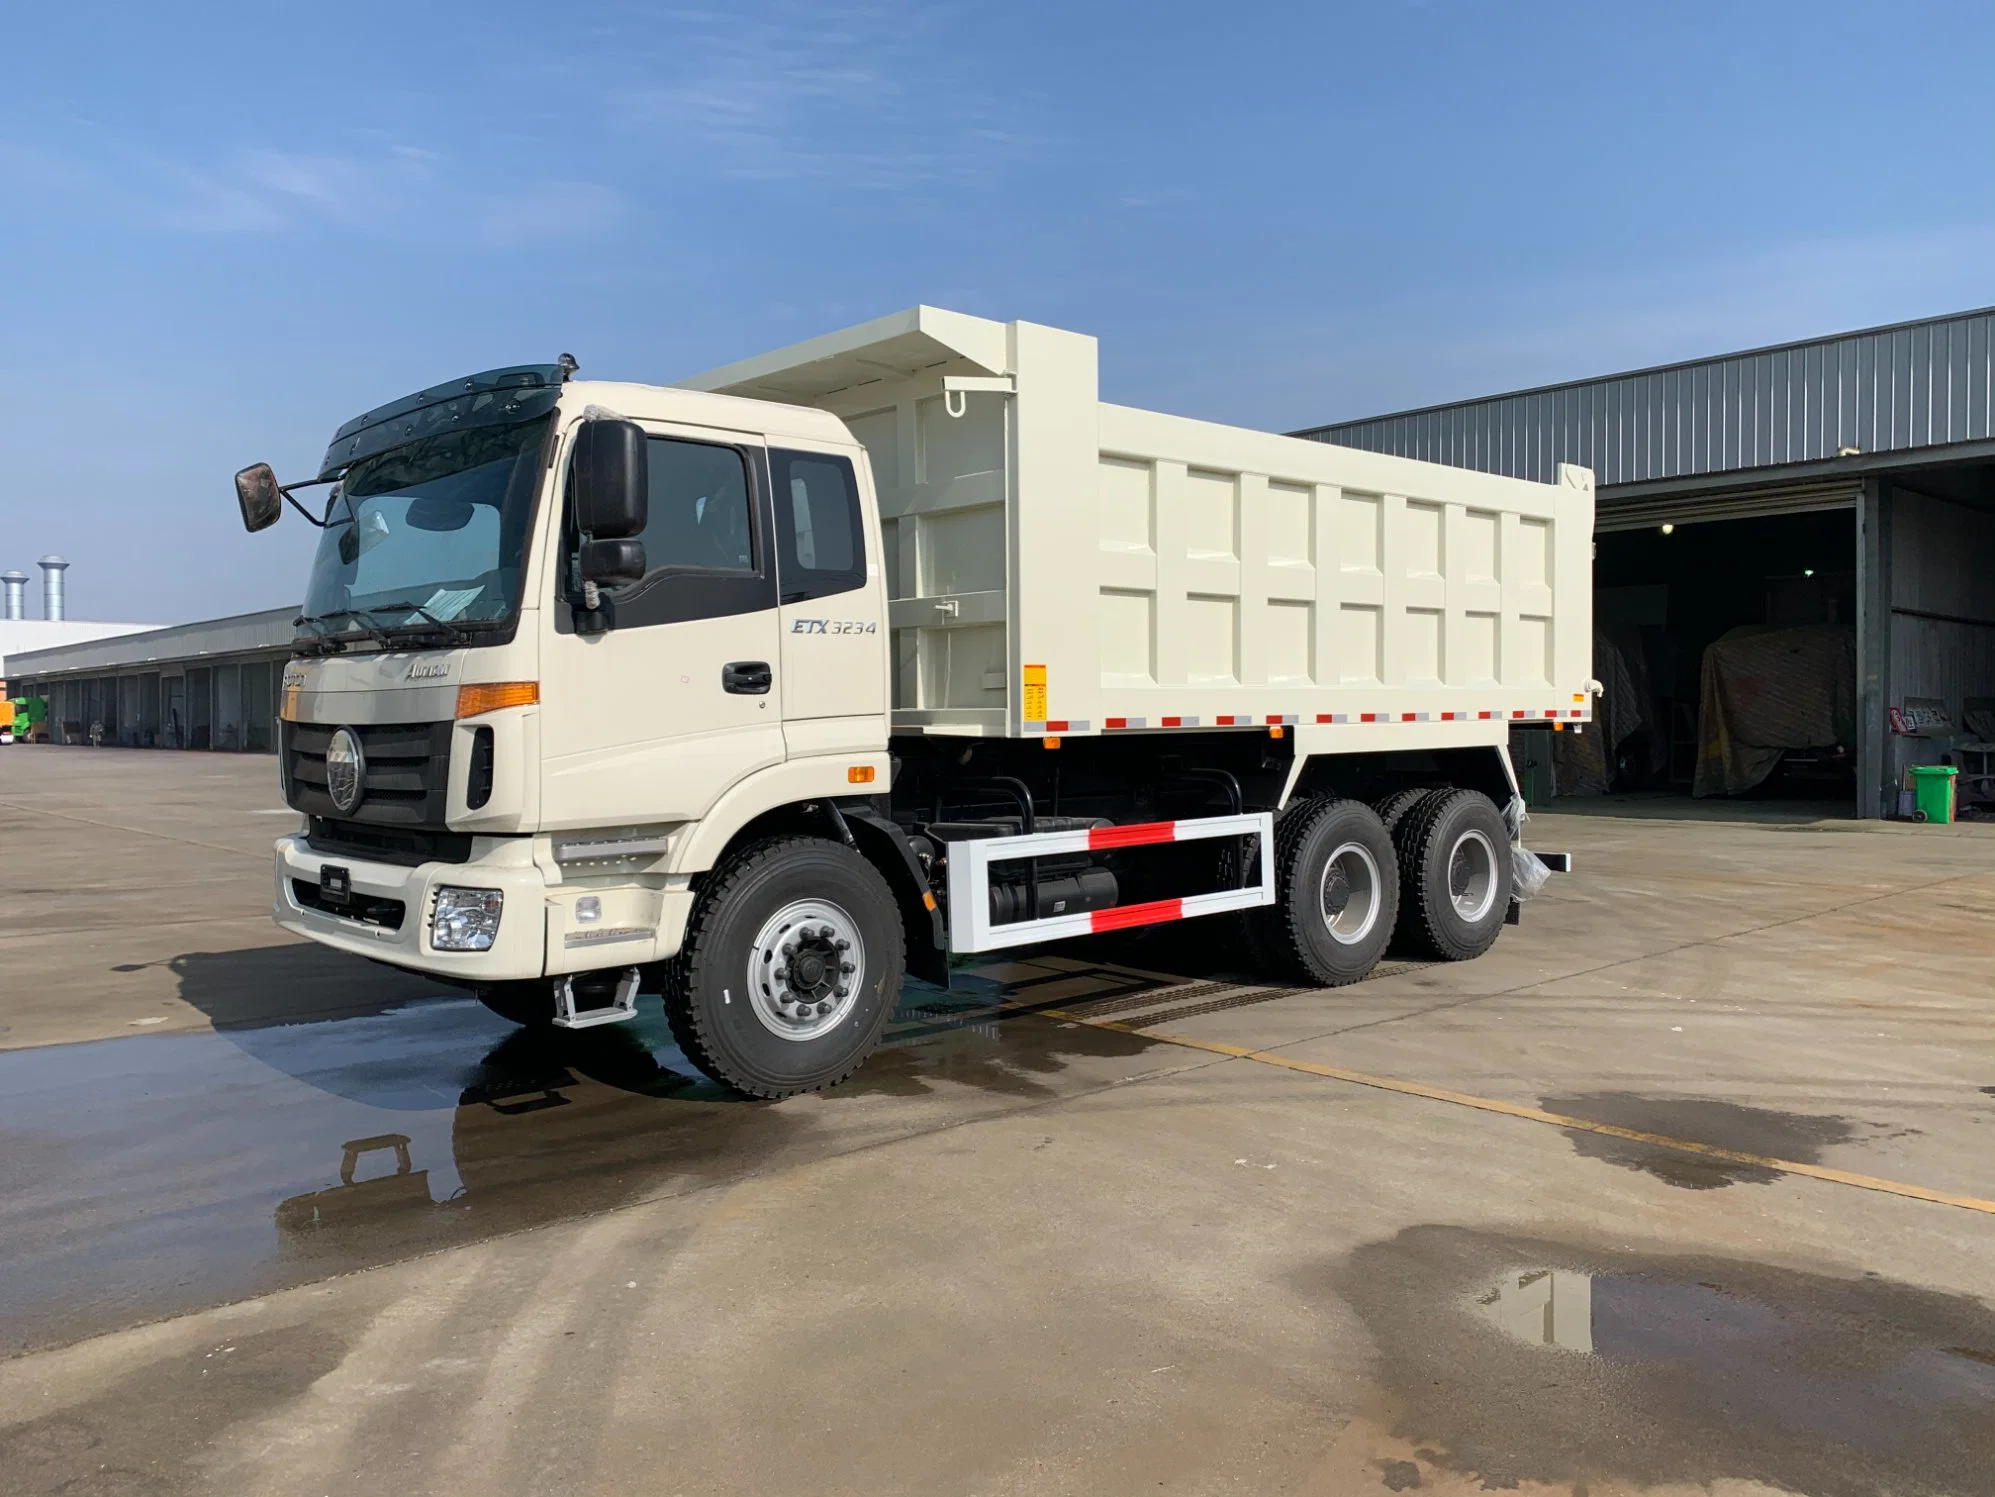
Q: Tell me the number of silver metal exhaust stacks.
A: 2